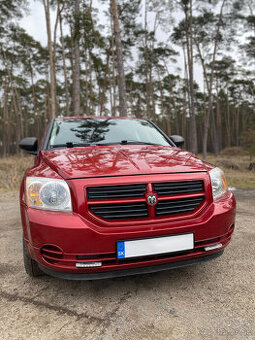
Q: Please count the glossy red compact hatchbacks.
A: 1